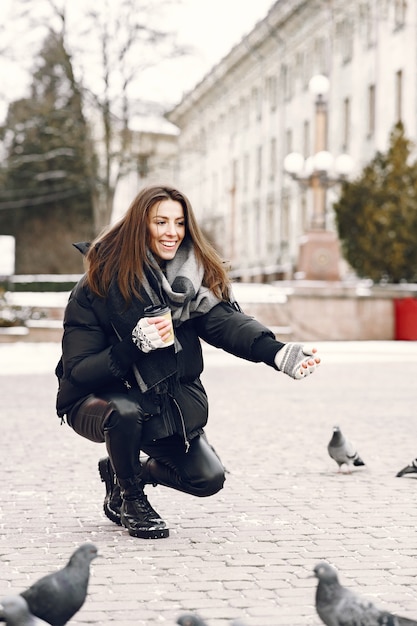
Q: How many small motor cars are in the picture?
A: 0